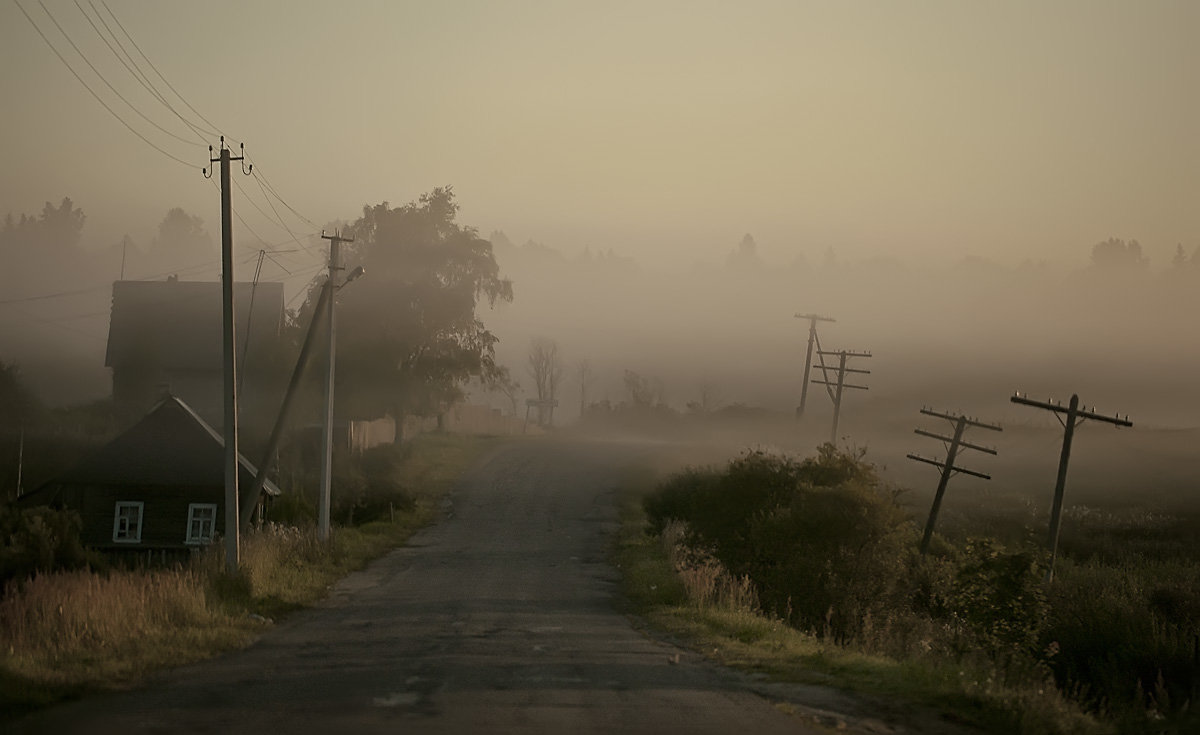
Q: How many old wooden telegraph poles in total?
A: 4